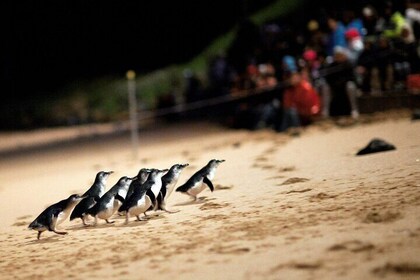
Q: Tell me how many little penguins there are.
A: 7